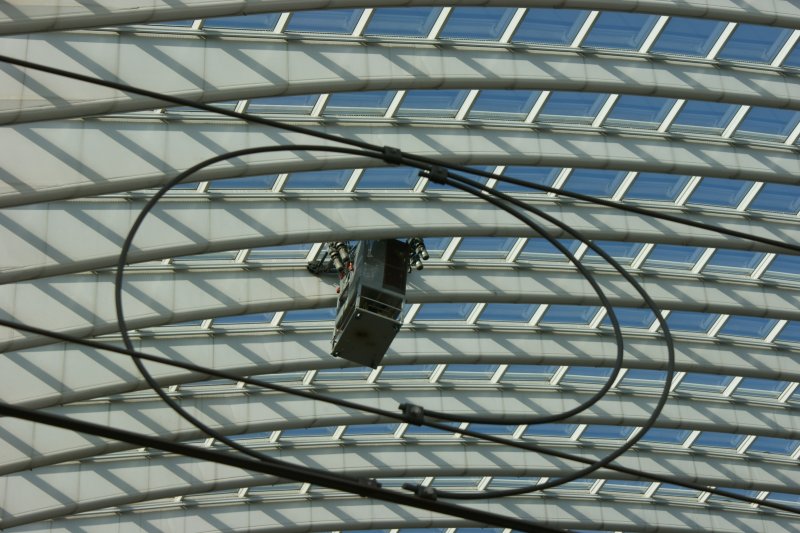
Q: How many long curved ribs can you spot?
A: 9